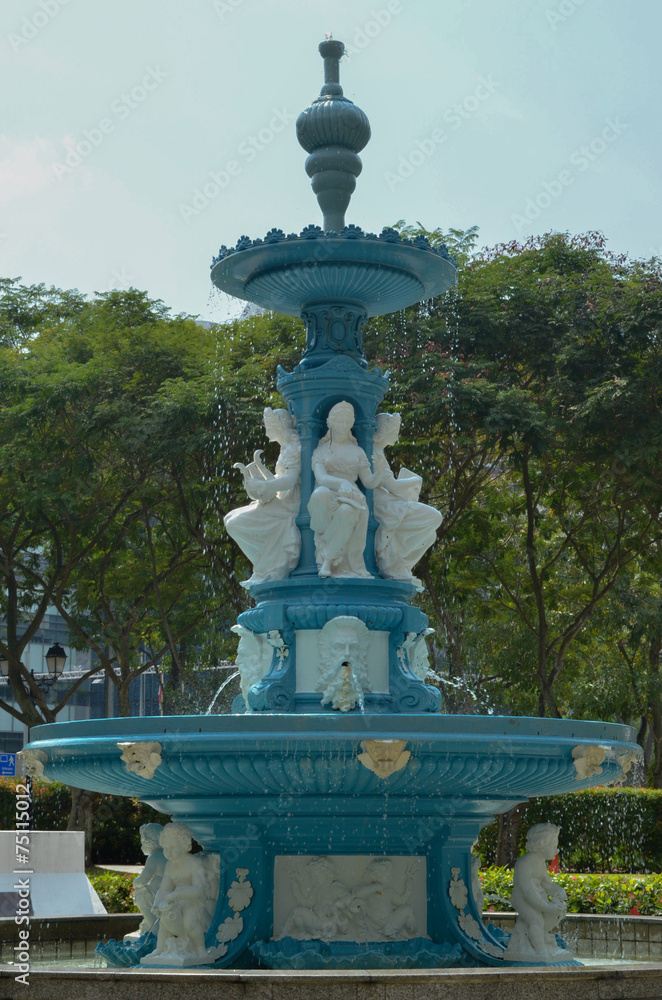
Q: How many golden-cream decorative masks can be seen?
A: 5